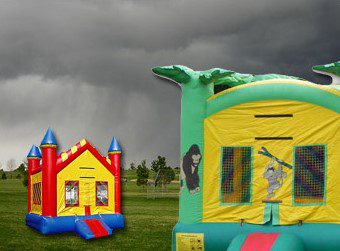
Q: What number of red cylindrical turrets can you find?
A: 3